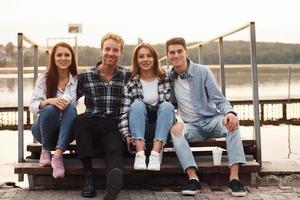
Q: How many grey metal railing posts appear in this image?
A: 6